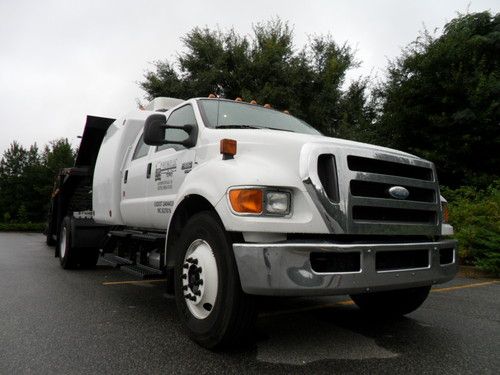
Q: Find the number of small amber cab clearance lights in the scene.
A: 5